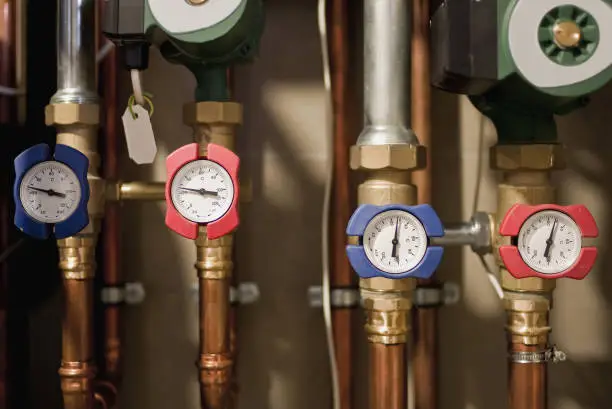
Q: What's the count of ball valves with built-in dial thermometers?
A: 4